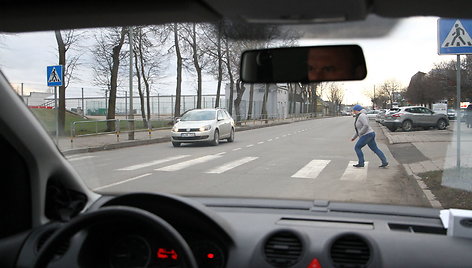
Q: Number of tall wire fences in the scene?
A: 1